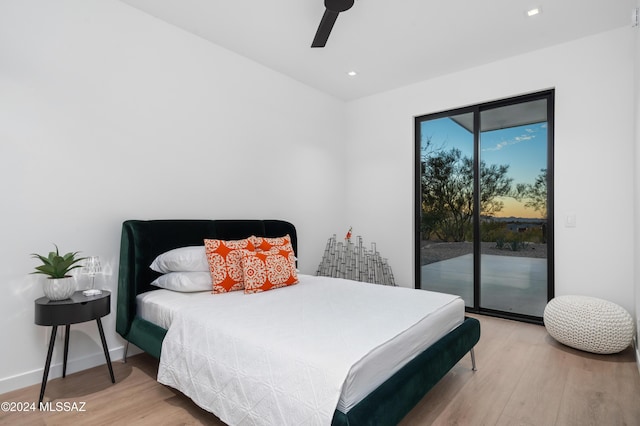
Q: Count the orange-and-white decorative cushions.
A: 3